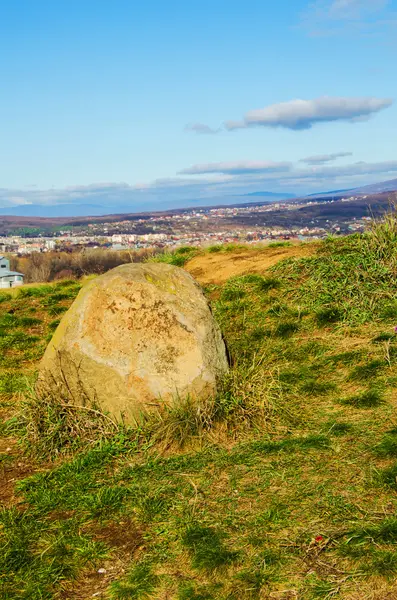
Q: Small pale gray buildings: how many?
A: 1